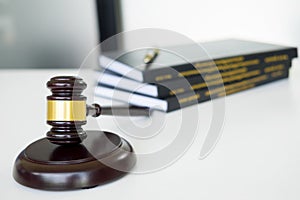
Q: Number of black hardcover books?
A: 3